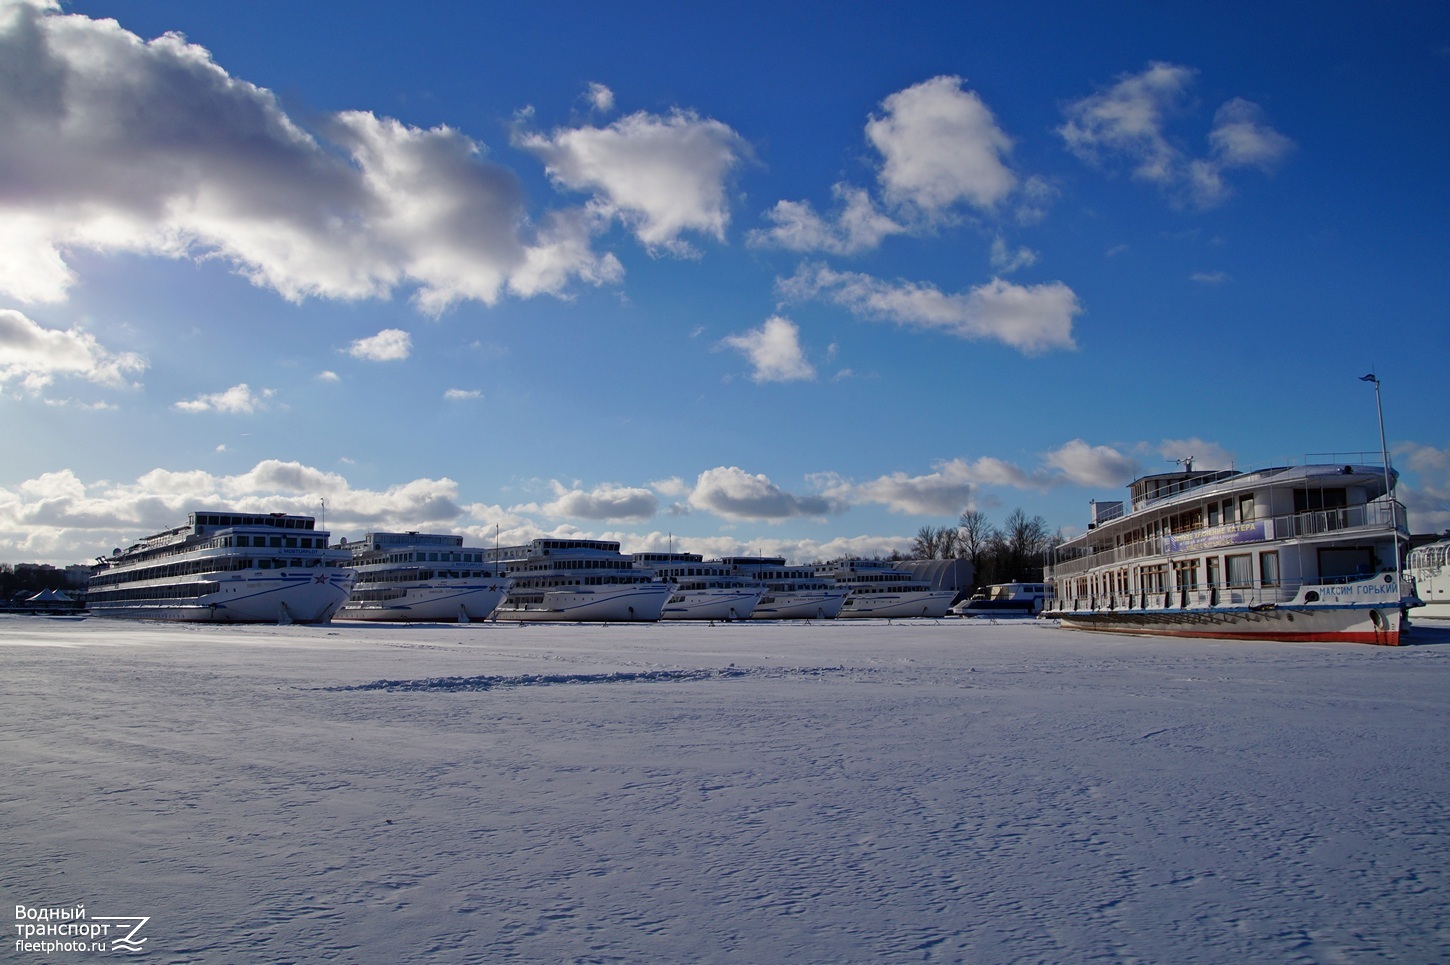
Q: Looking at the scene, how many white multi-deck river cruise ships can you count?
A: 7